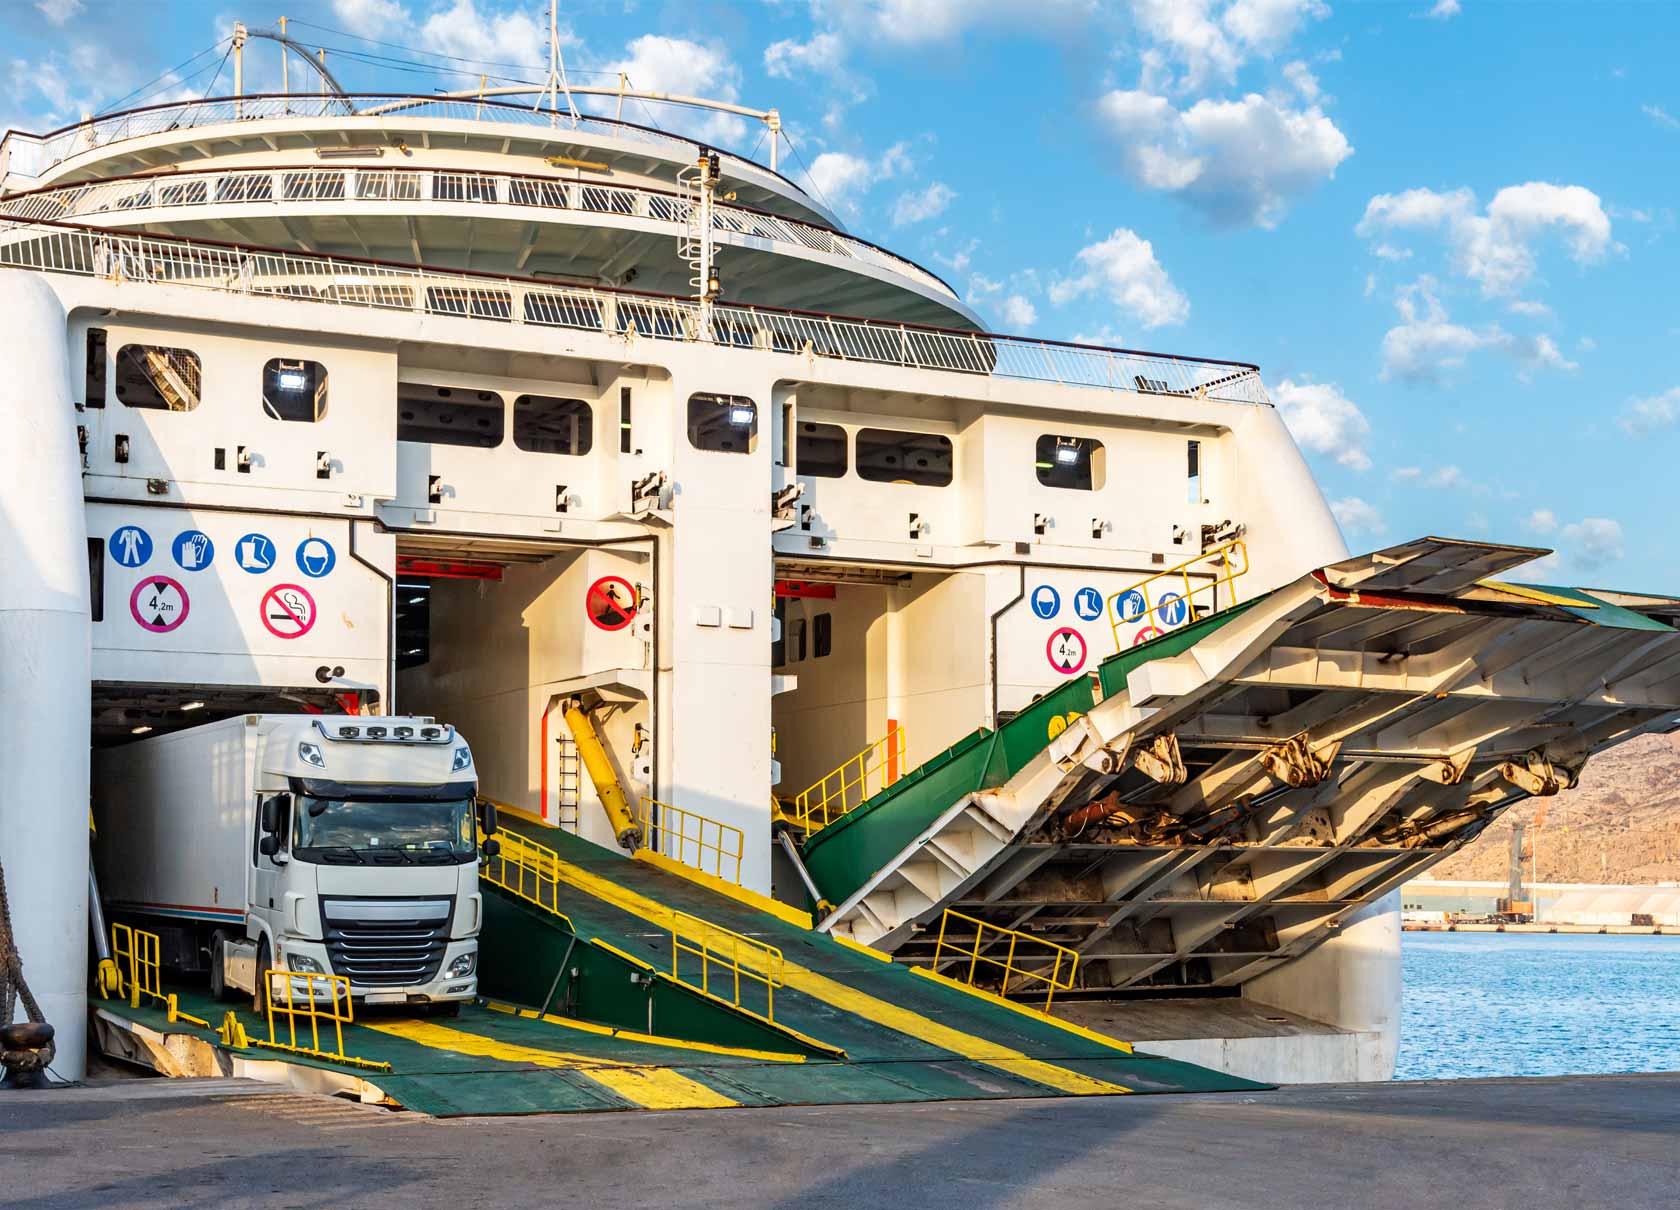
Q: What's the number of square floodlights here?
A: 3